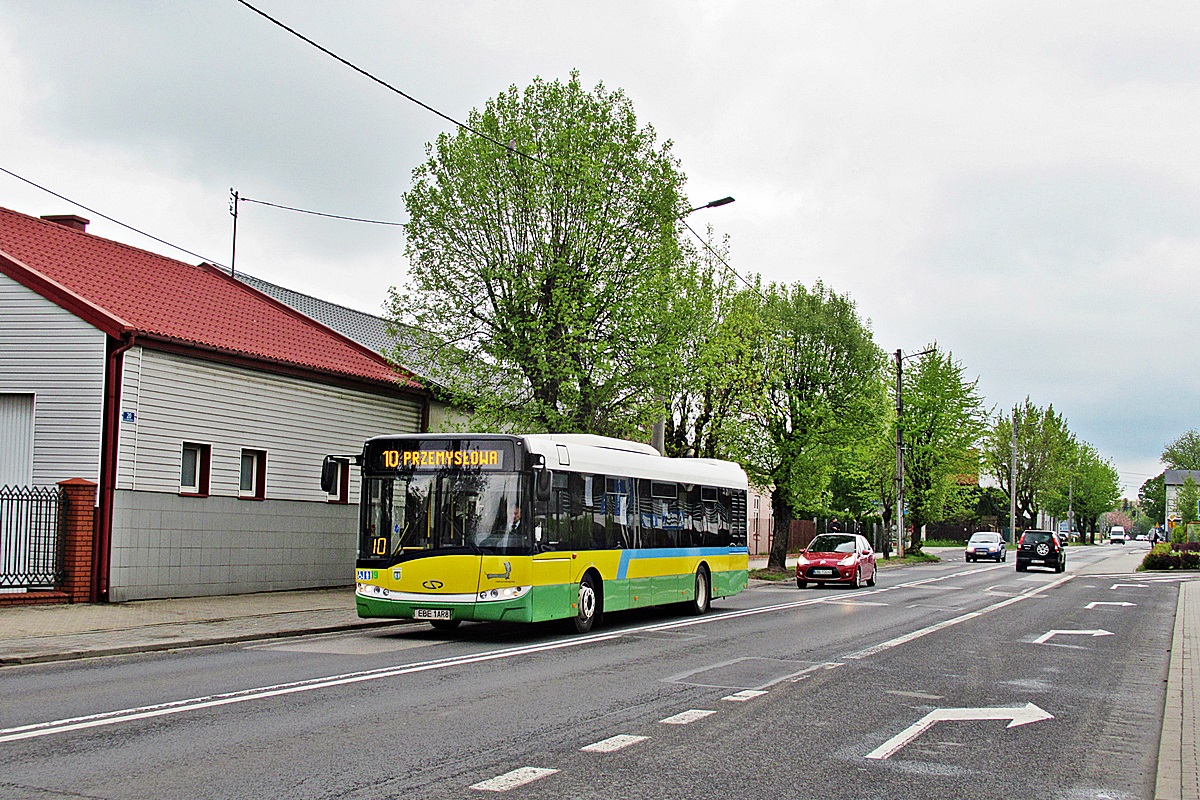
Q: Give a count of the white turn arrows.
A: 4